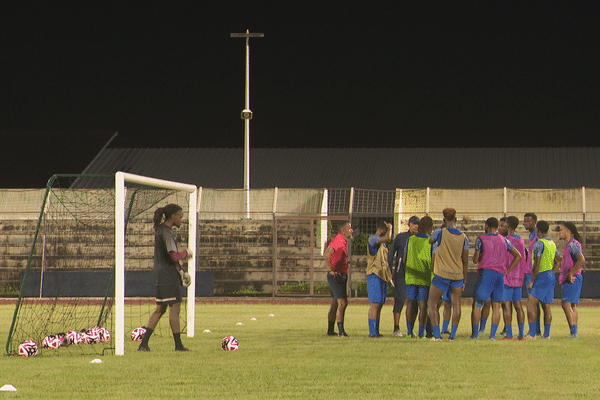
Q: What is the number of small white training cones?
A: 6